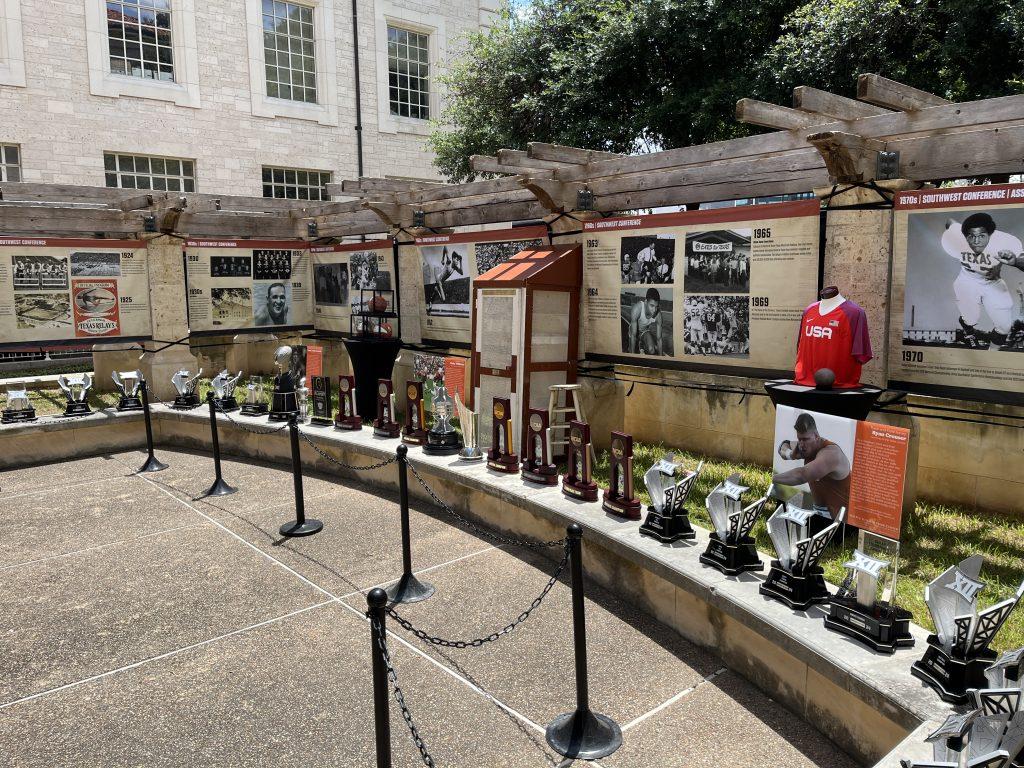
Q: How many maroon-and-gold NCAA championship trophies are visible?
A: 7